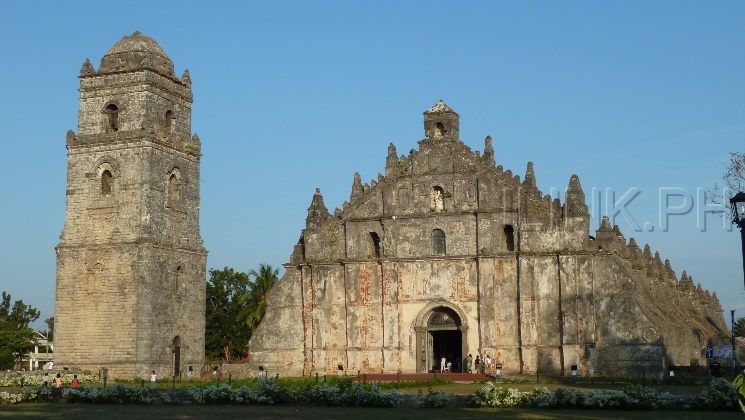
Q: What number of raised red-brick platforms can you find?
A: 1